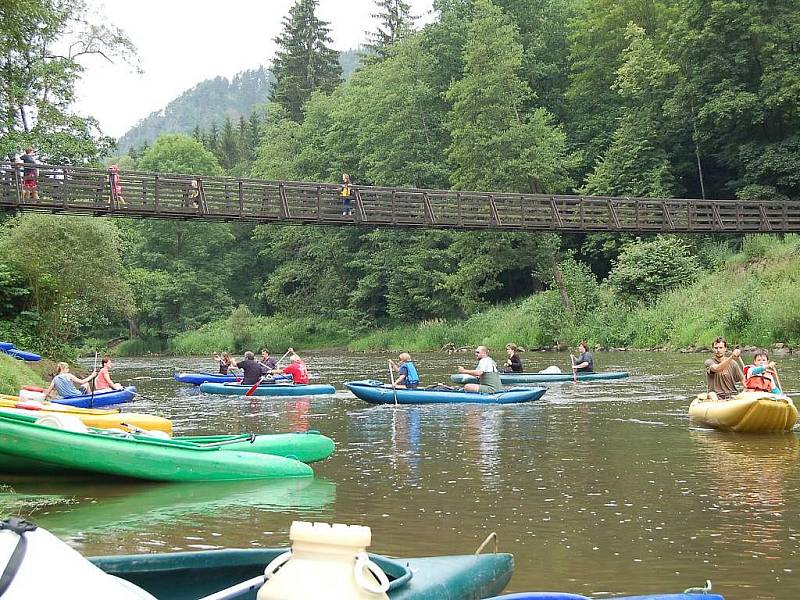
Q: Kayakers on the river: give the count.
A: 12